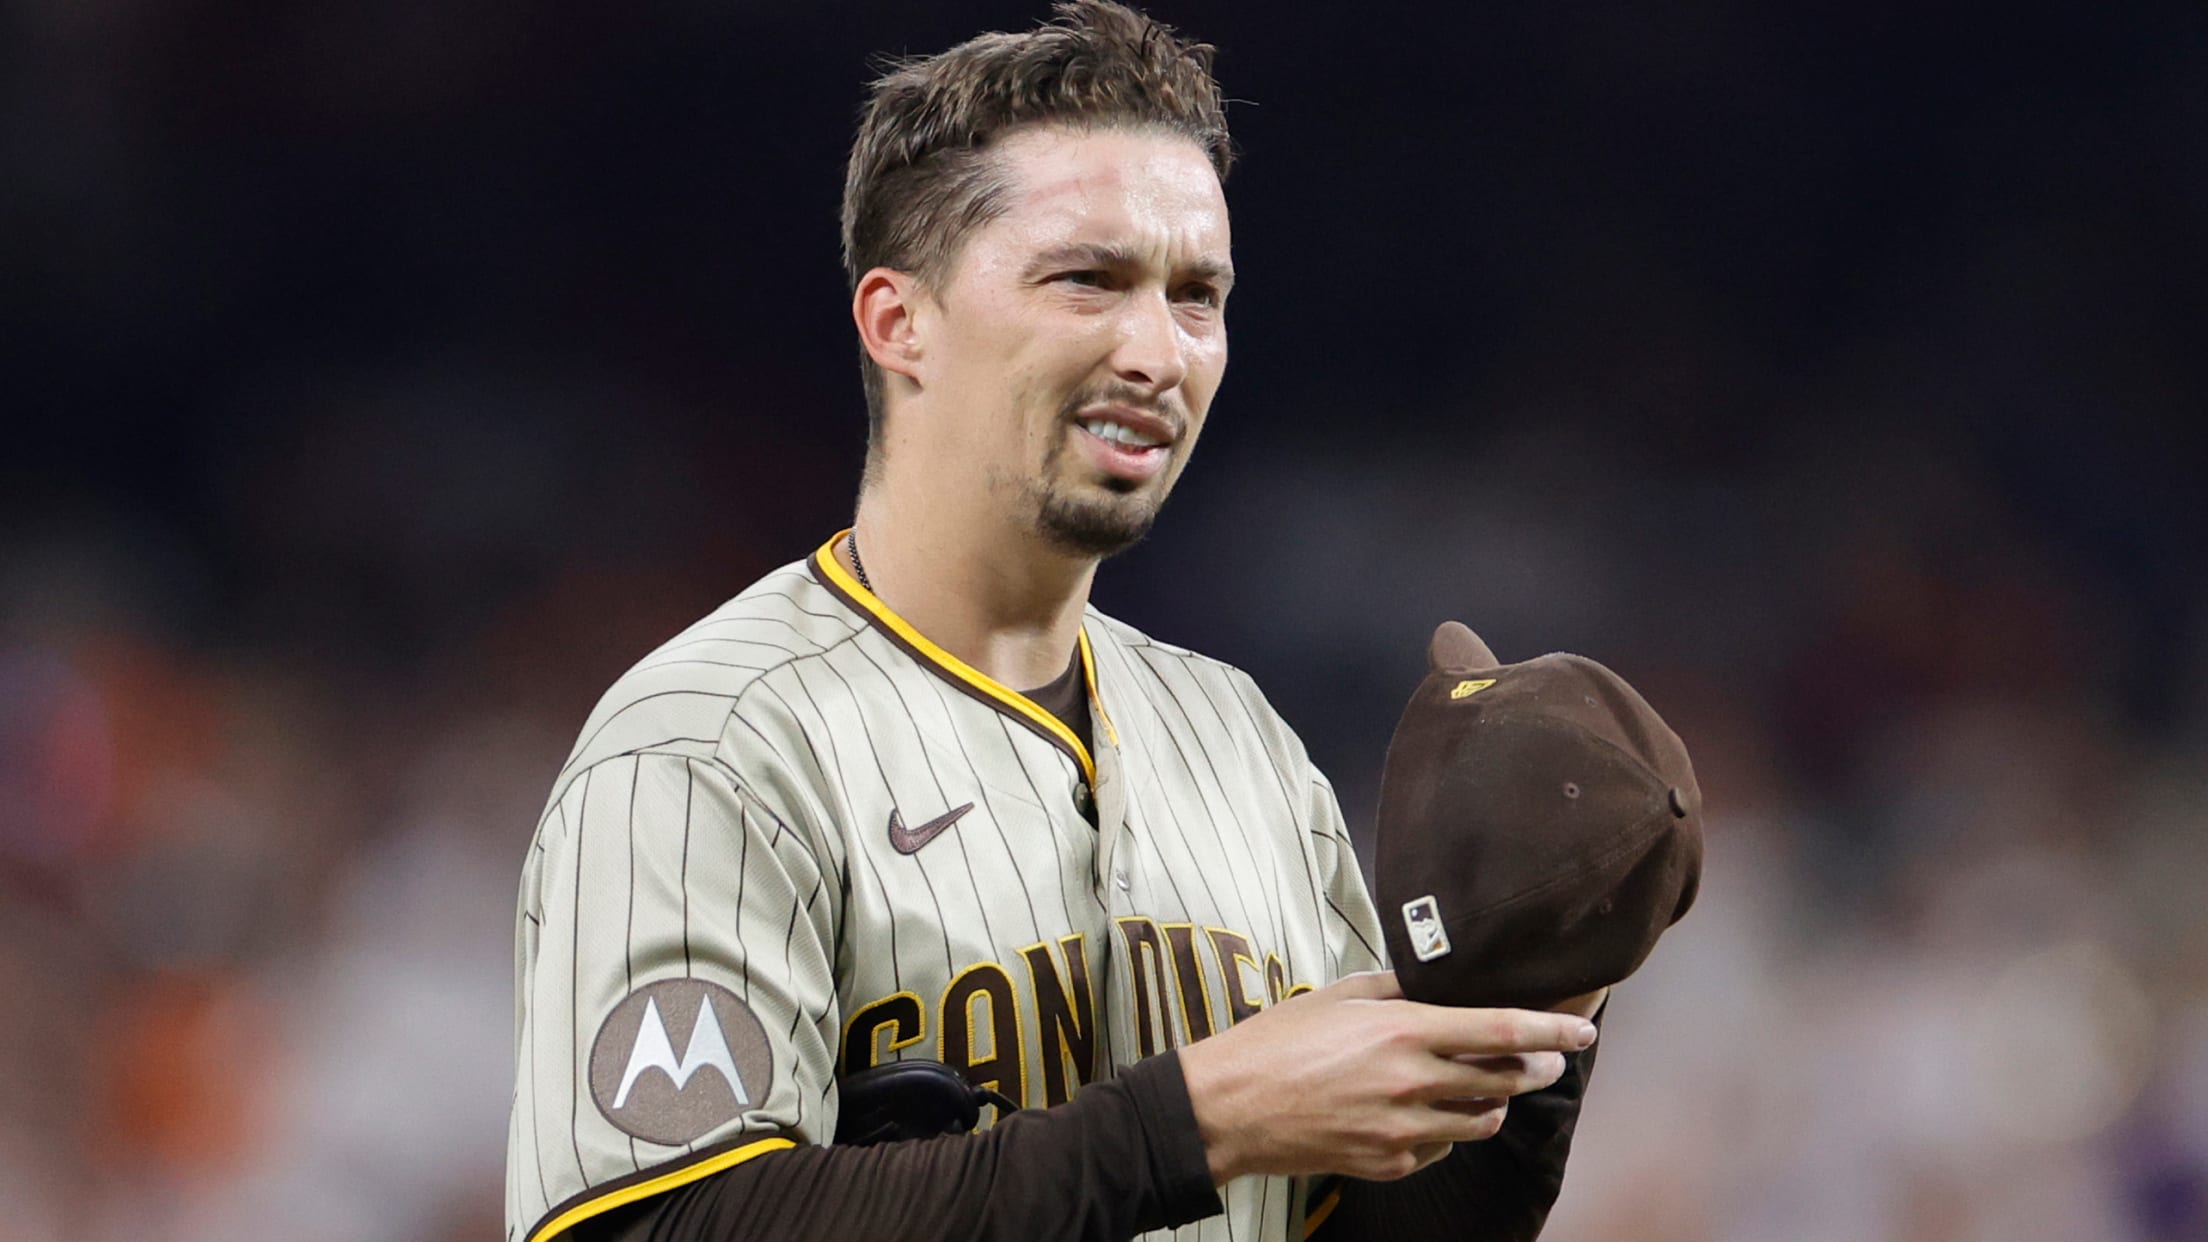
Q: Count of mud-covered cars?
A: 0